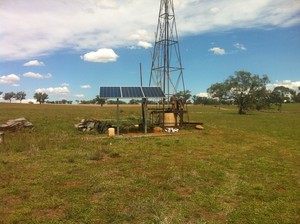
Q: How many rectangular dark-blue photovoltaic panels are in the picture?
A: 3